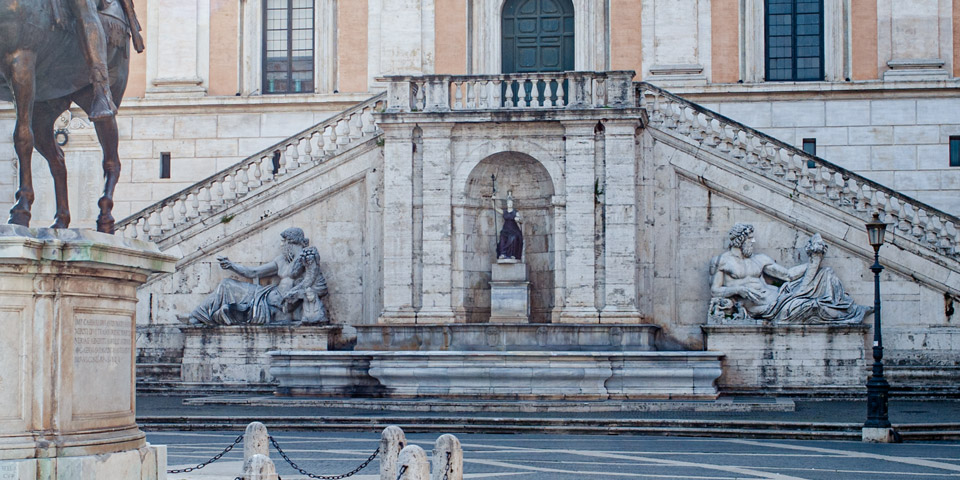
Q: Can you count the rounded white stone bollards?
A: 5